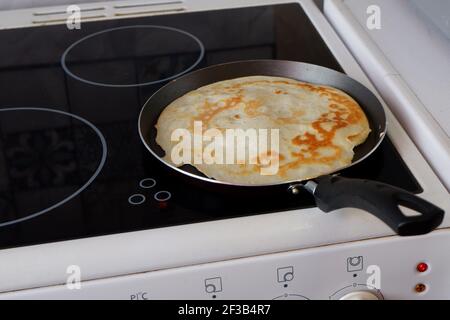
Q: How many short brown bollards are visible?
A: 0